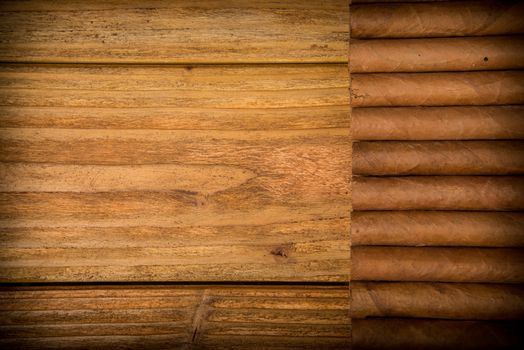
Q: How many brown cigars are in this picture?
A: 10